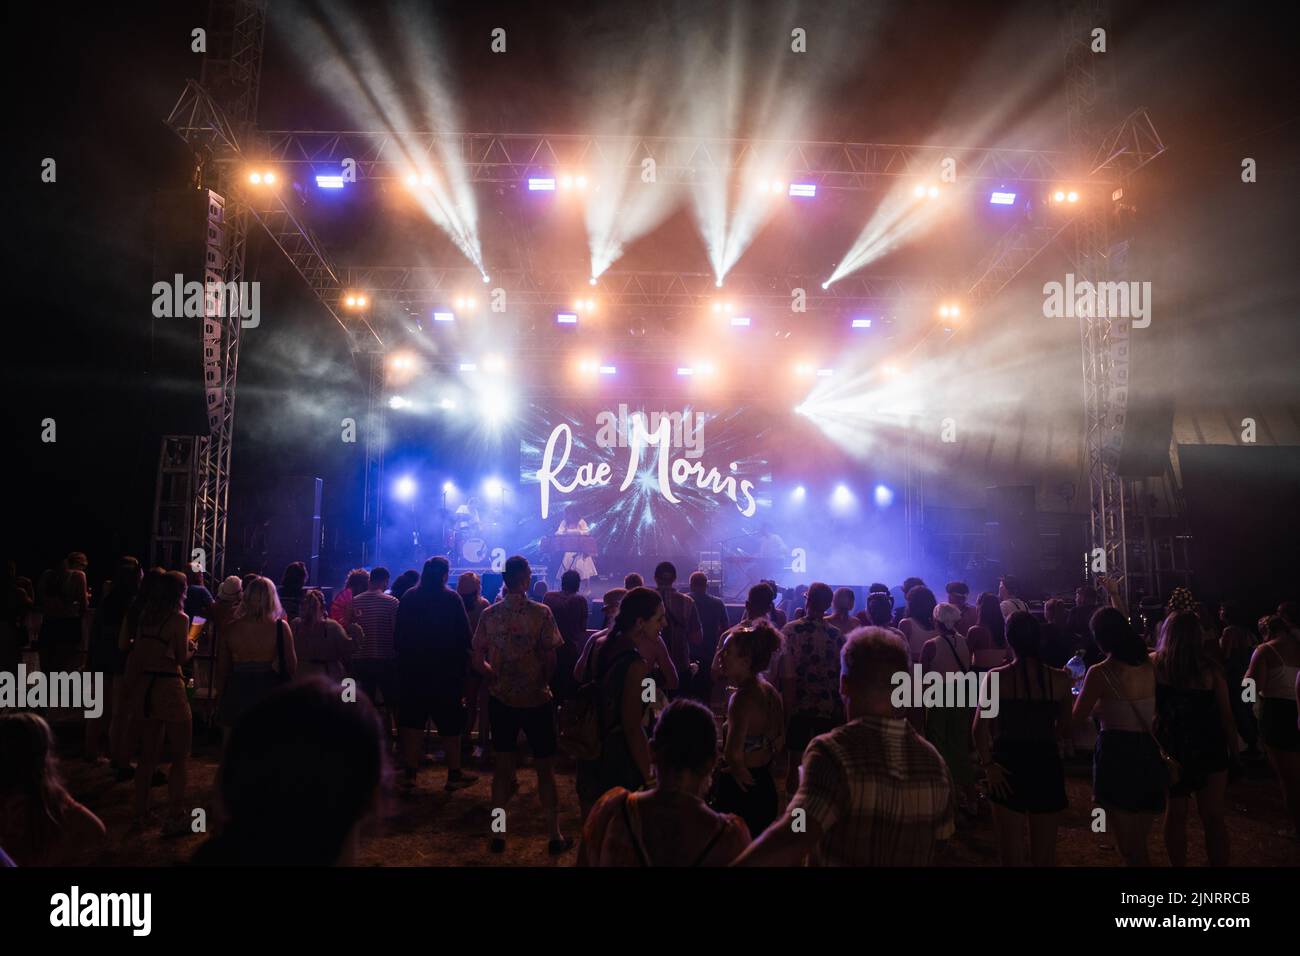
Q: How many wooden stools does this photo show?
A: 0